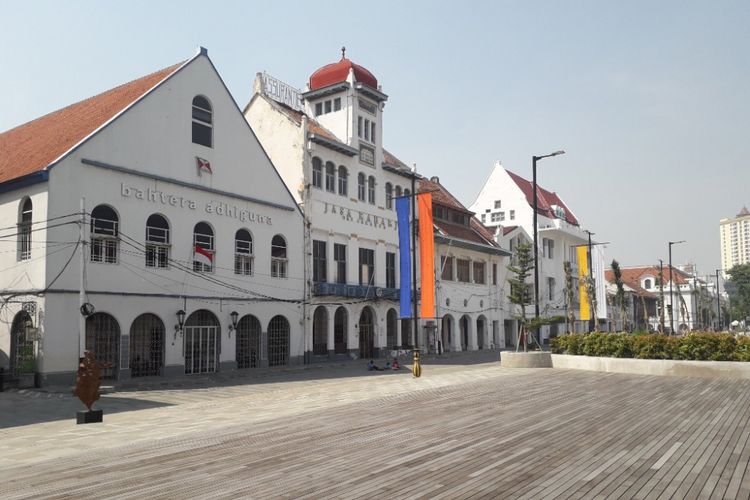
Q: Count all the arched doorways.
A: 14